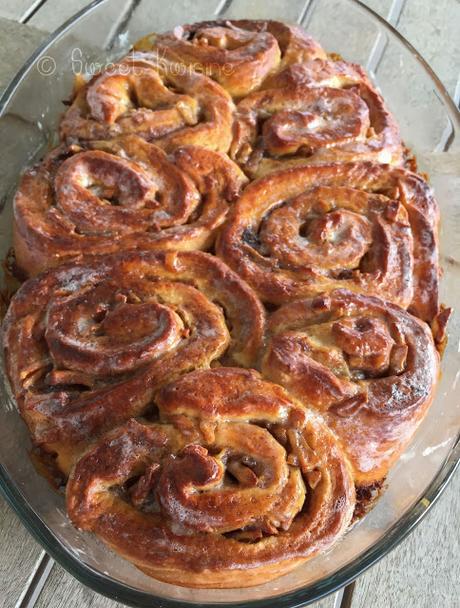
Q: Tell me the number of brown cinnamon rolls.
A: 8